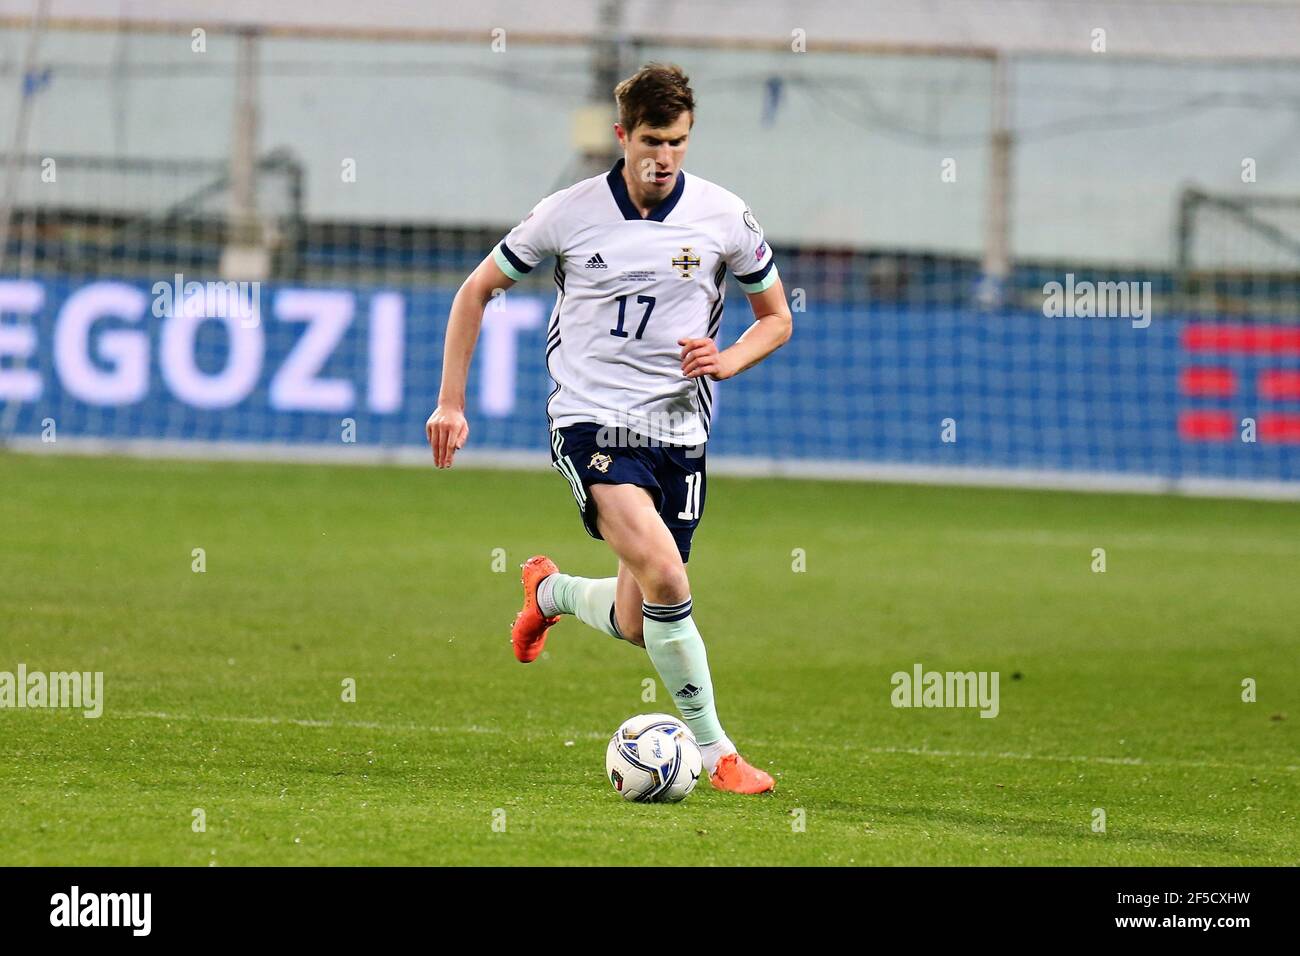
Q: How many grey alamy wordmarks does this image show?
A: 5